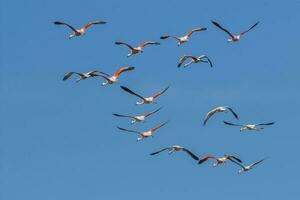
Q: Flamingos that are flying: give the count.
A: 15